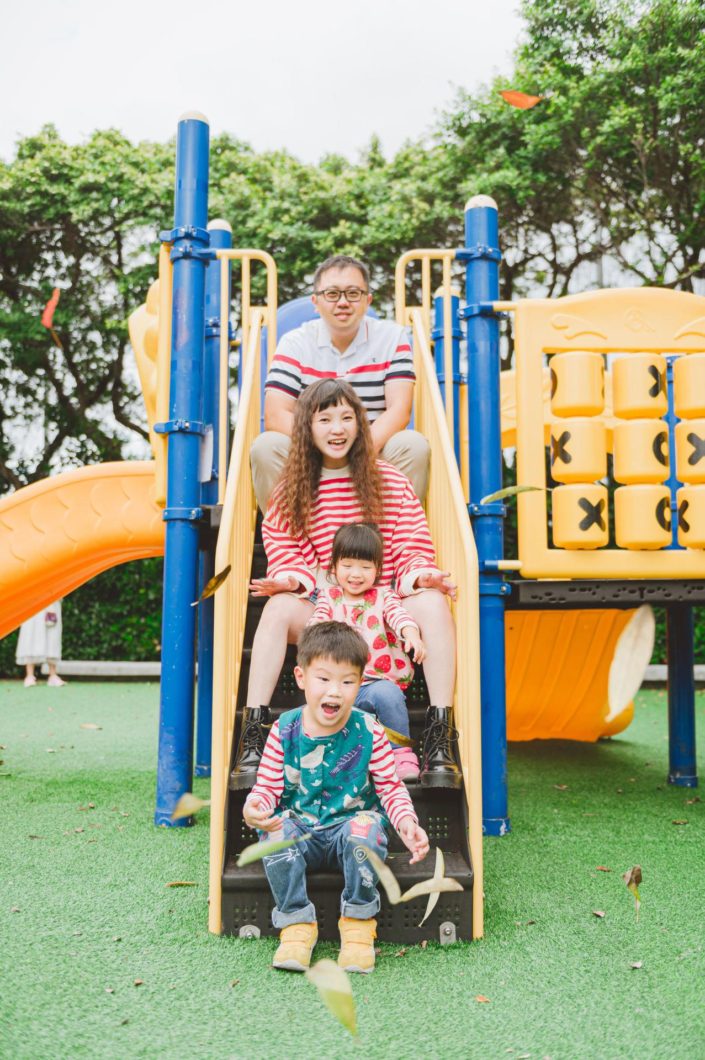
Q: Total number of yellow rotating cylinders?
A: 9